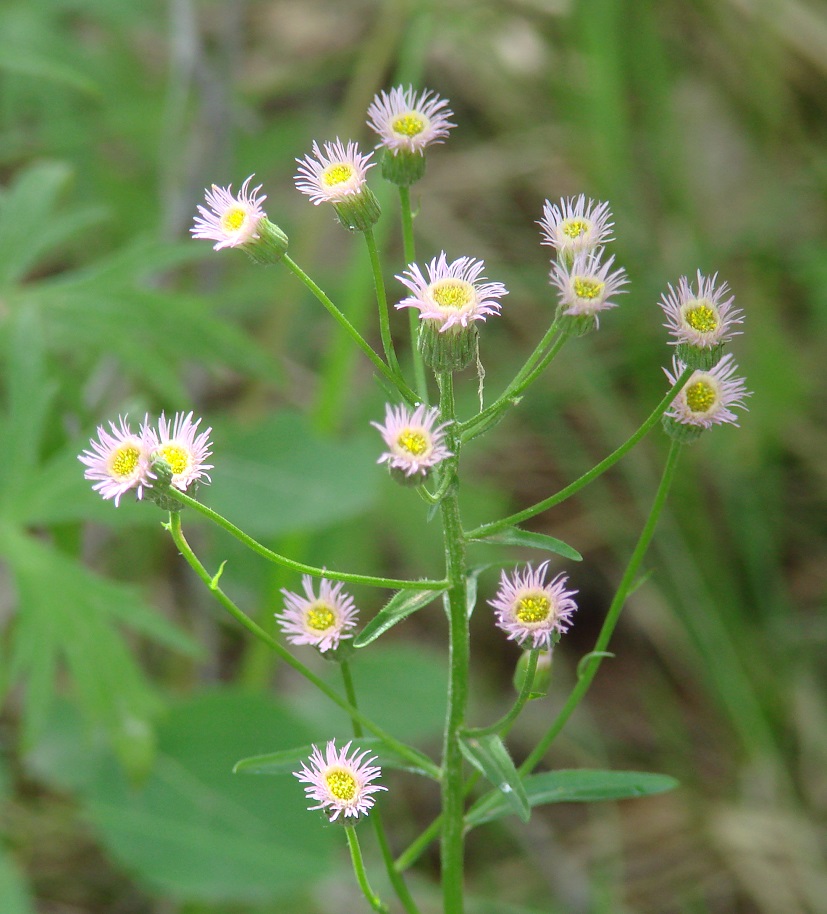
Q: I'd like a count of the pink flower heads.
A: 14